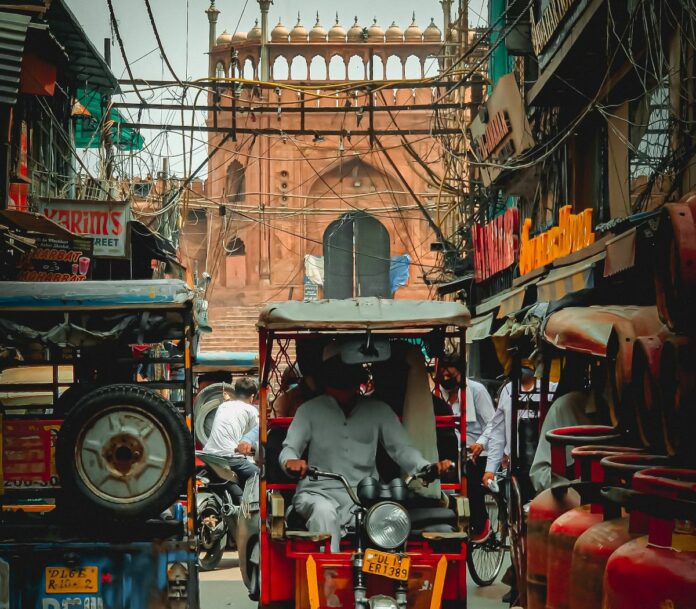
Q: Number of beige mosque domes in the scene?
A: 12